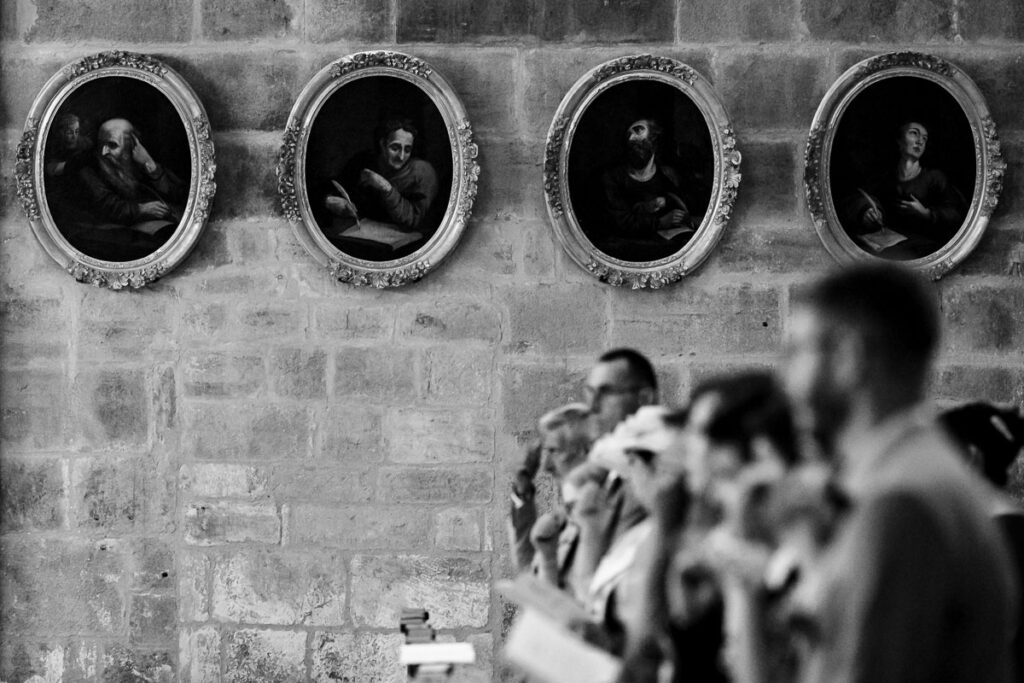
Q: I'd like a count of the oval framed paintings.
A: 4